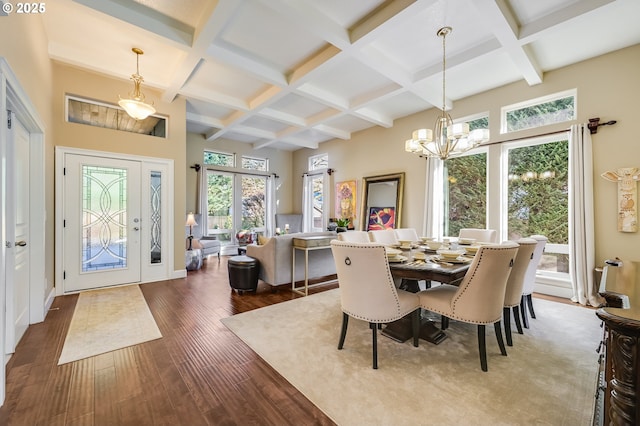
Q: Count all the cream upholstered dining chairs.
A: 8